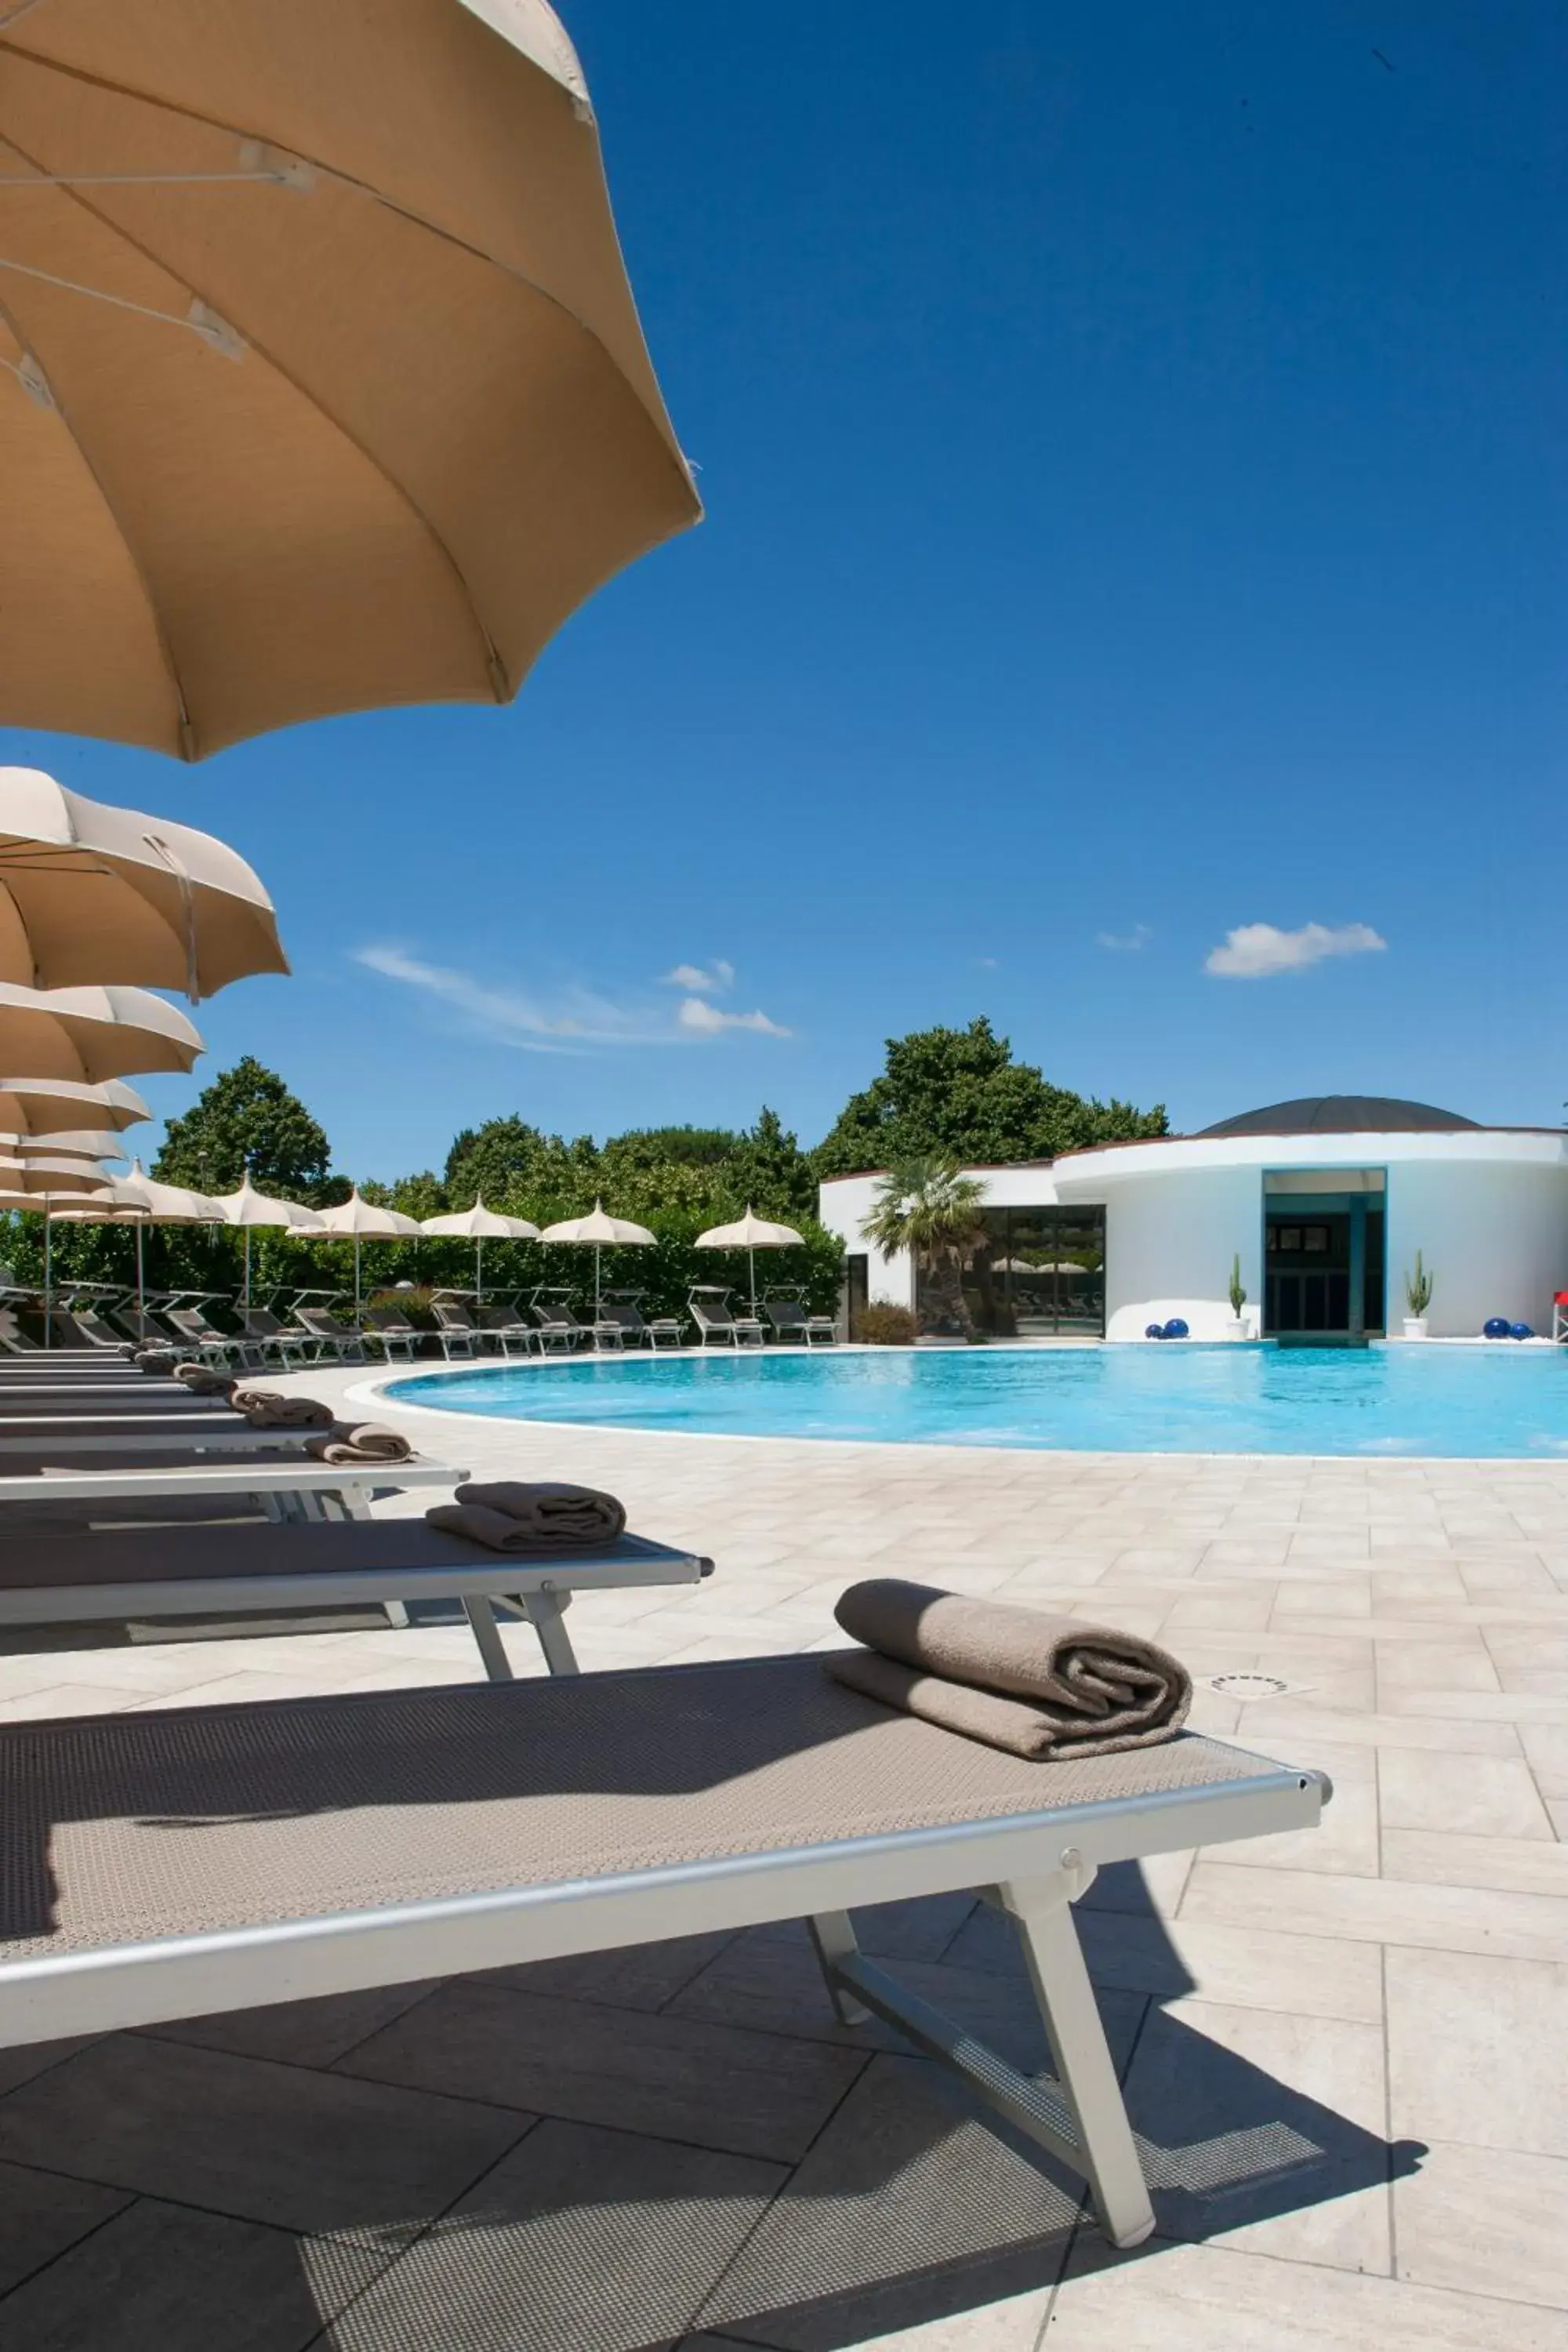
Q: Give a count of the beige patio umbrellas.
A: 13